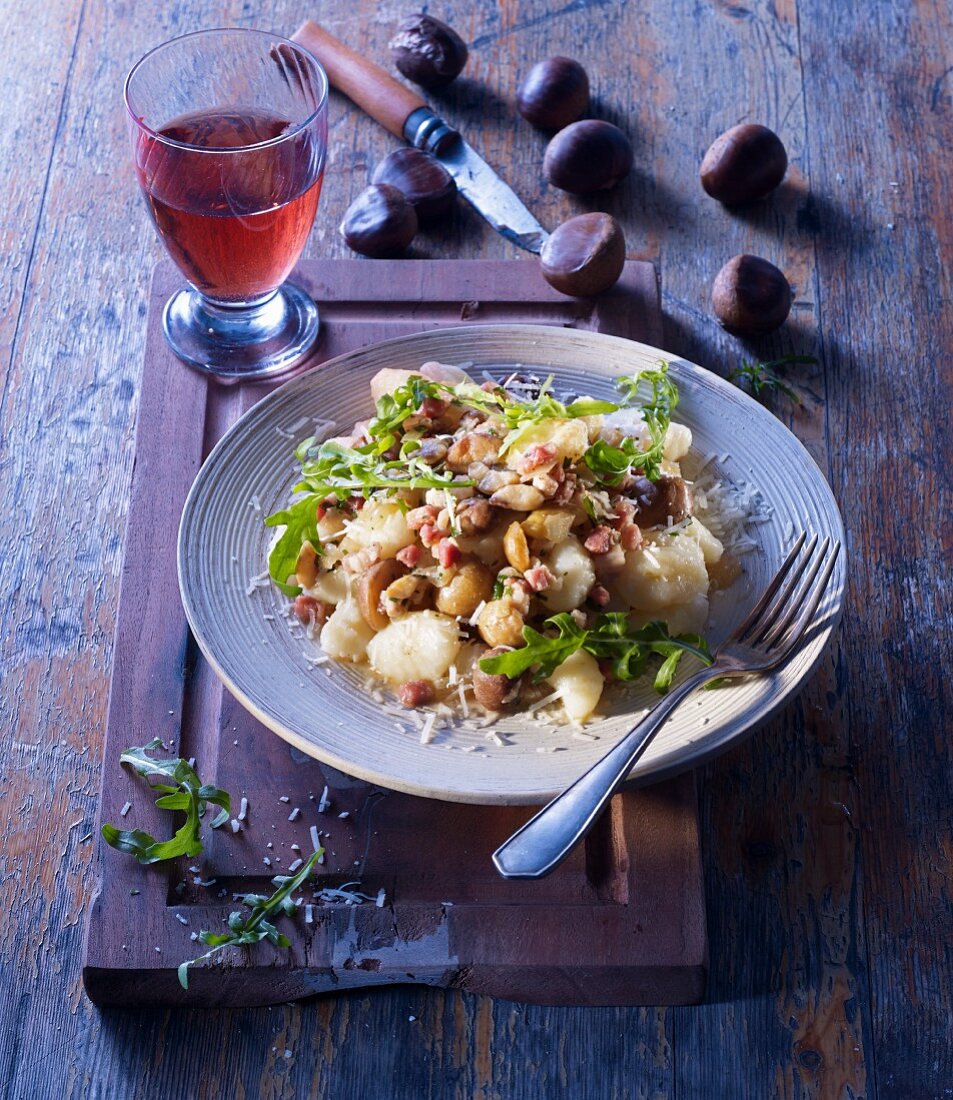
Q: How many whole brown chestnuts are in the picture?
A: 8